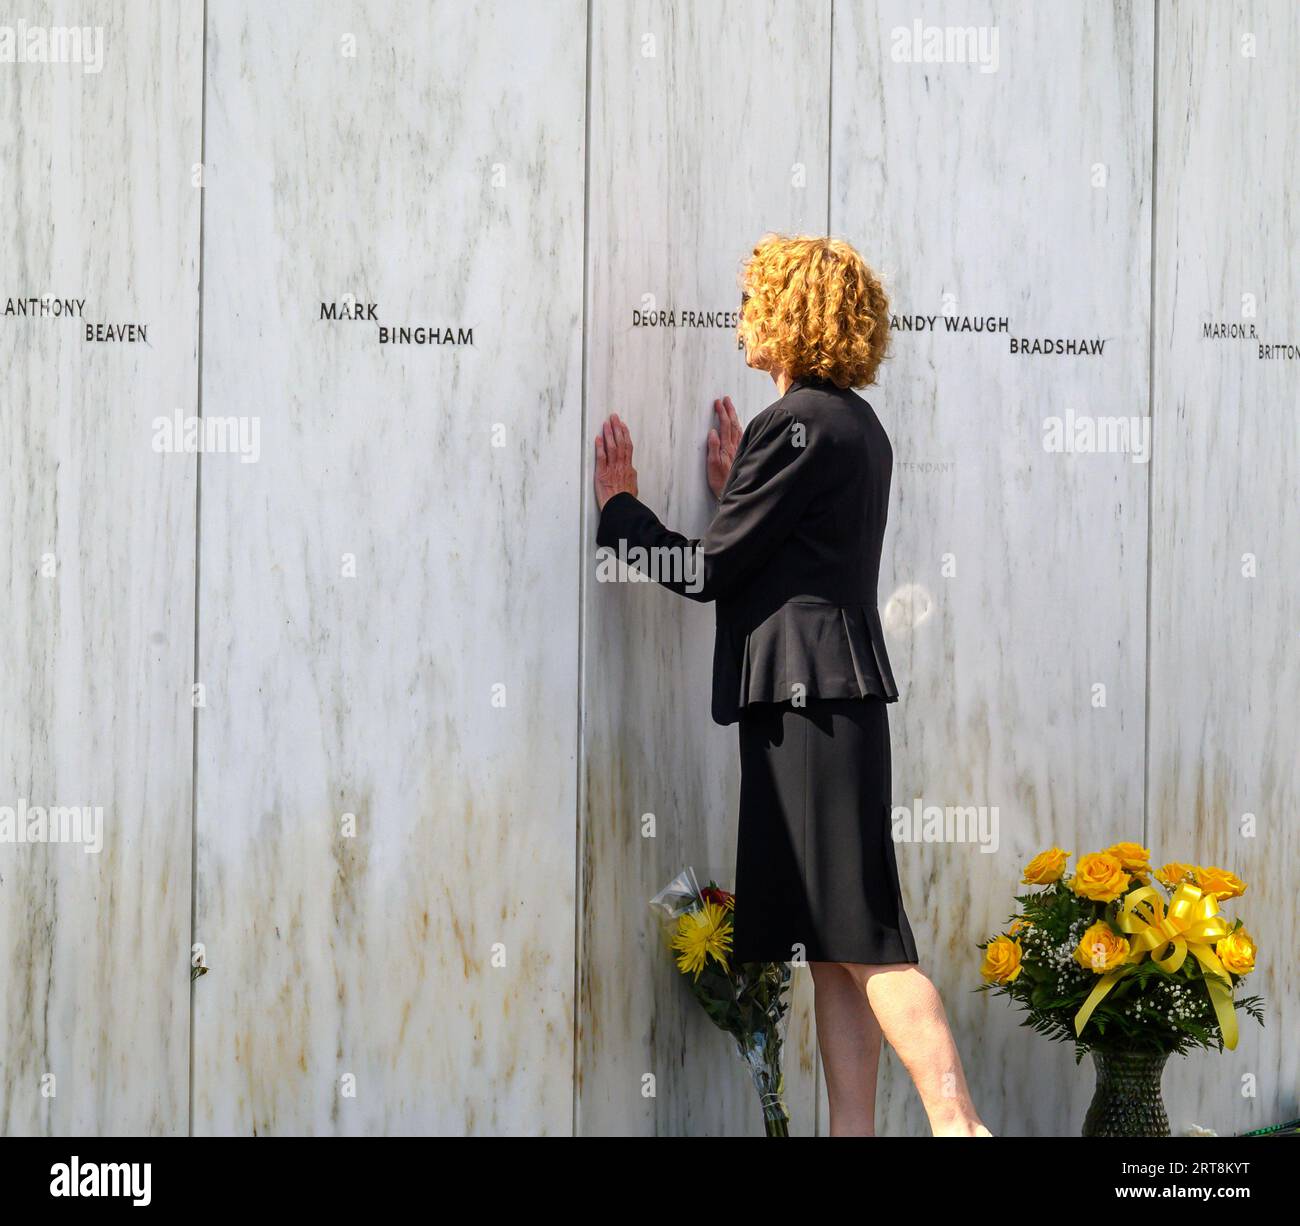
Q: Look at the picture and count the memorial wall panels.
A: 5